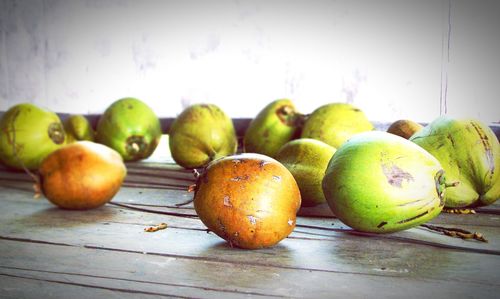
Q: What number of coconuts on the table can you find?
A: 12